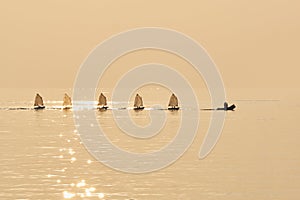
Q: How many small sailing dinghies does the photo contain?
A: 5